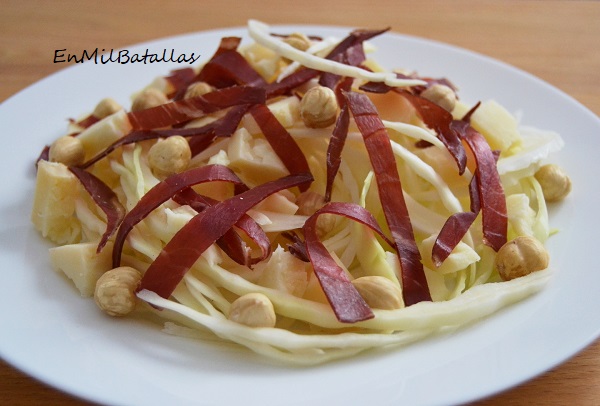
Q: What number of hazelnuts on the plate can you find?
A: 14